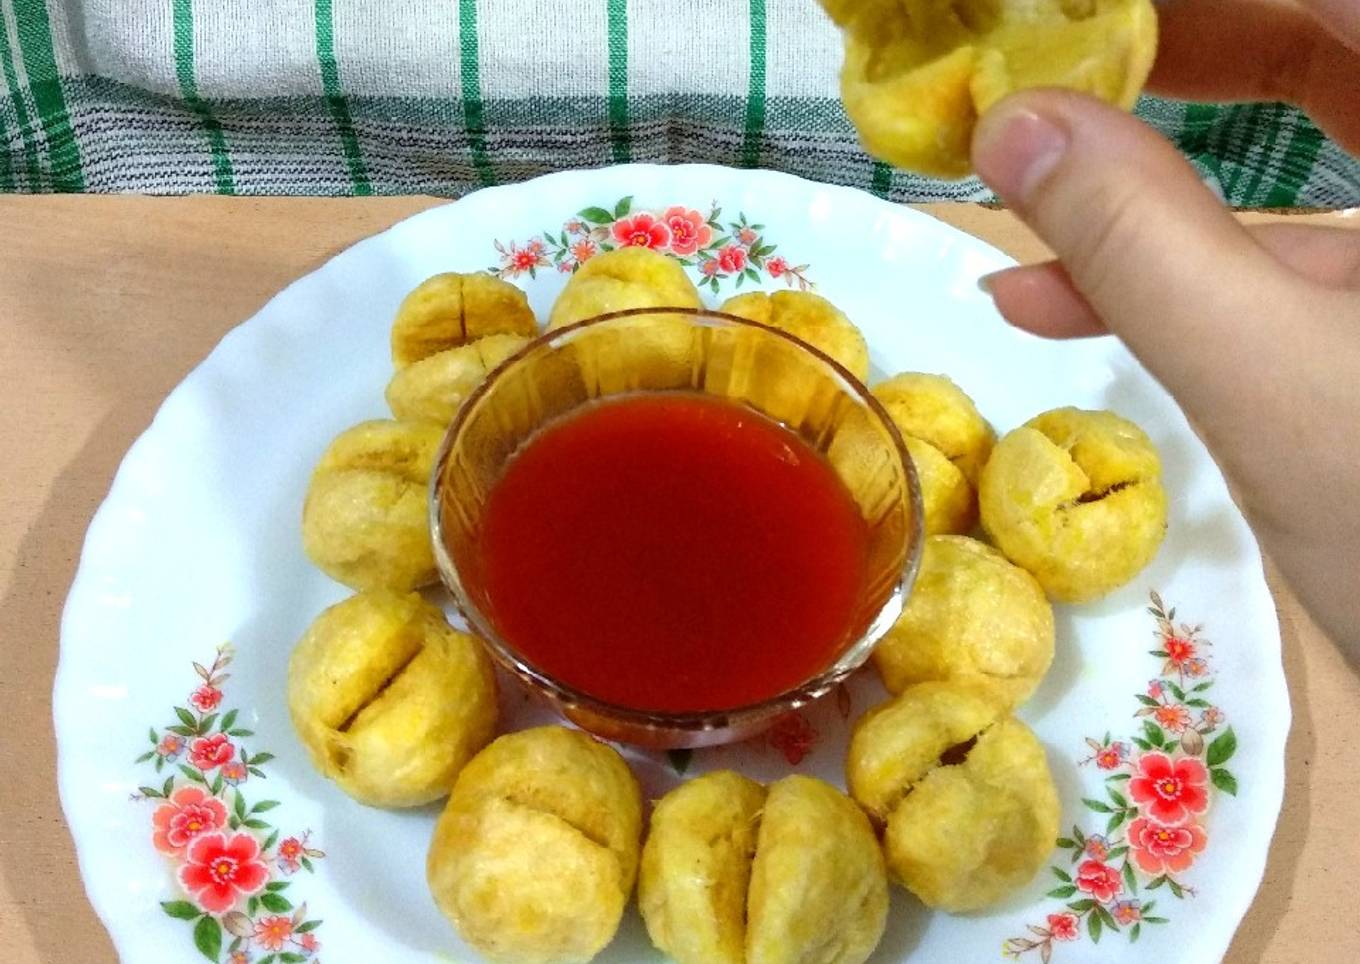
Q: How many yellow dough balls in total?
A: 12